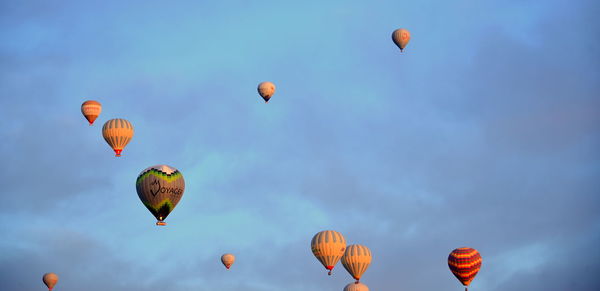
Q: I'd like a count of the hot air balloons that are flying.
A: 11